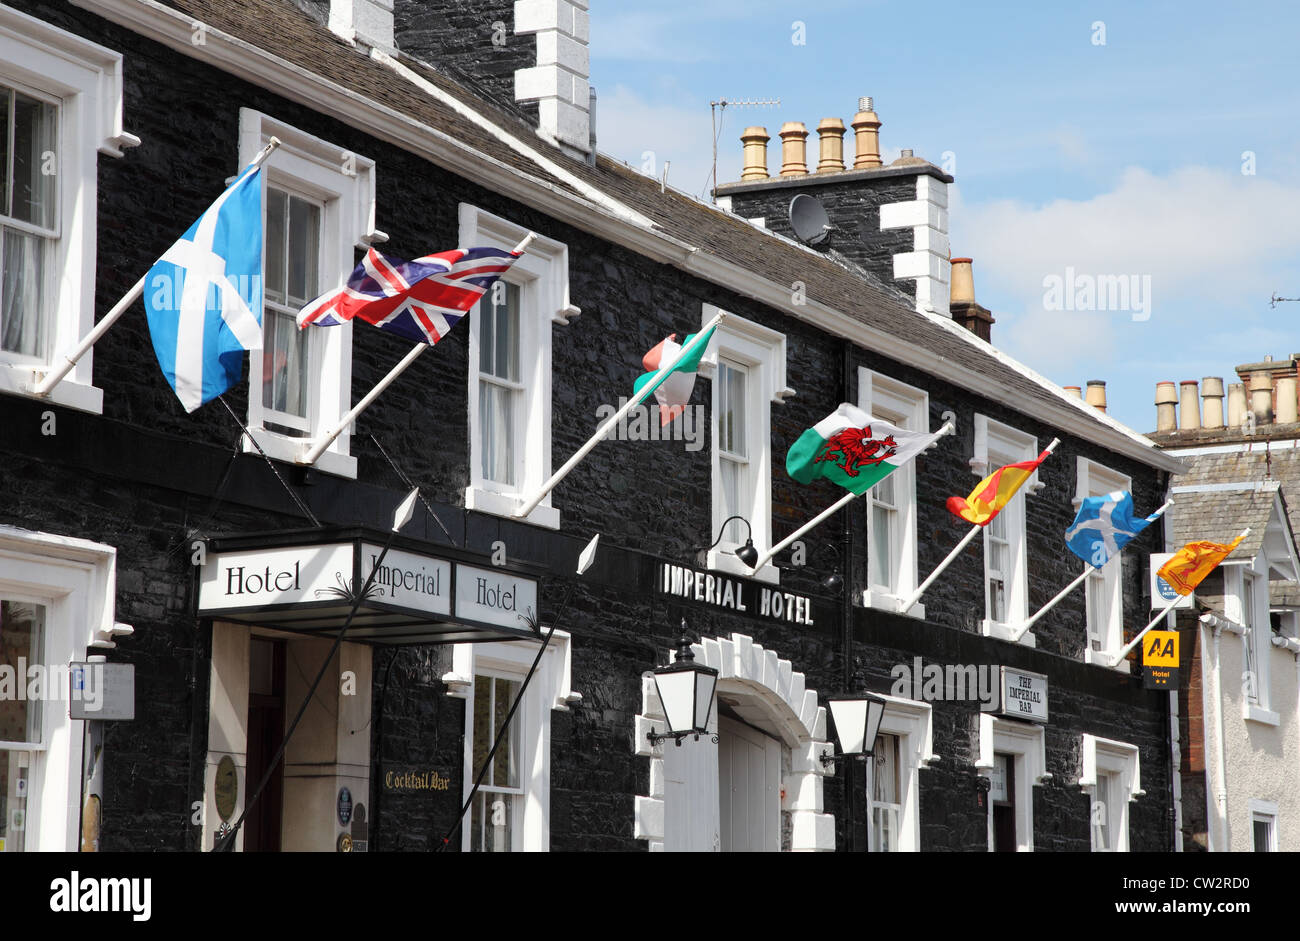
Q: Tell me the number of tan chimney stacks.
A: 13